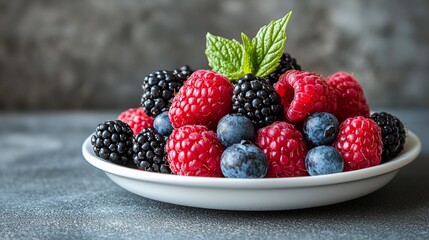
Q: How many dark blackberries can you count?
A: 7